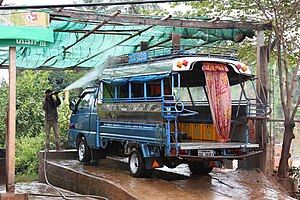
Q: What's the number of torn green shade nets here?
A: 1